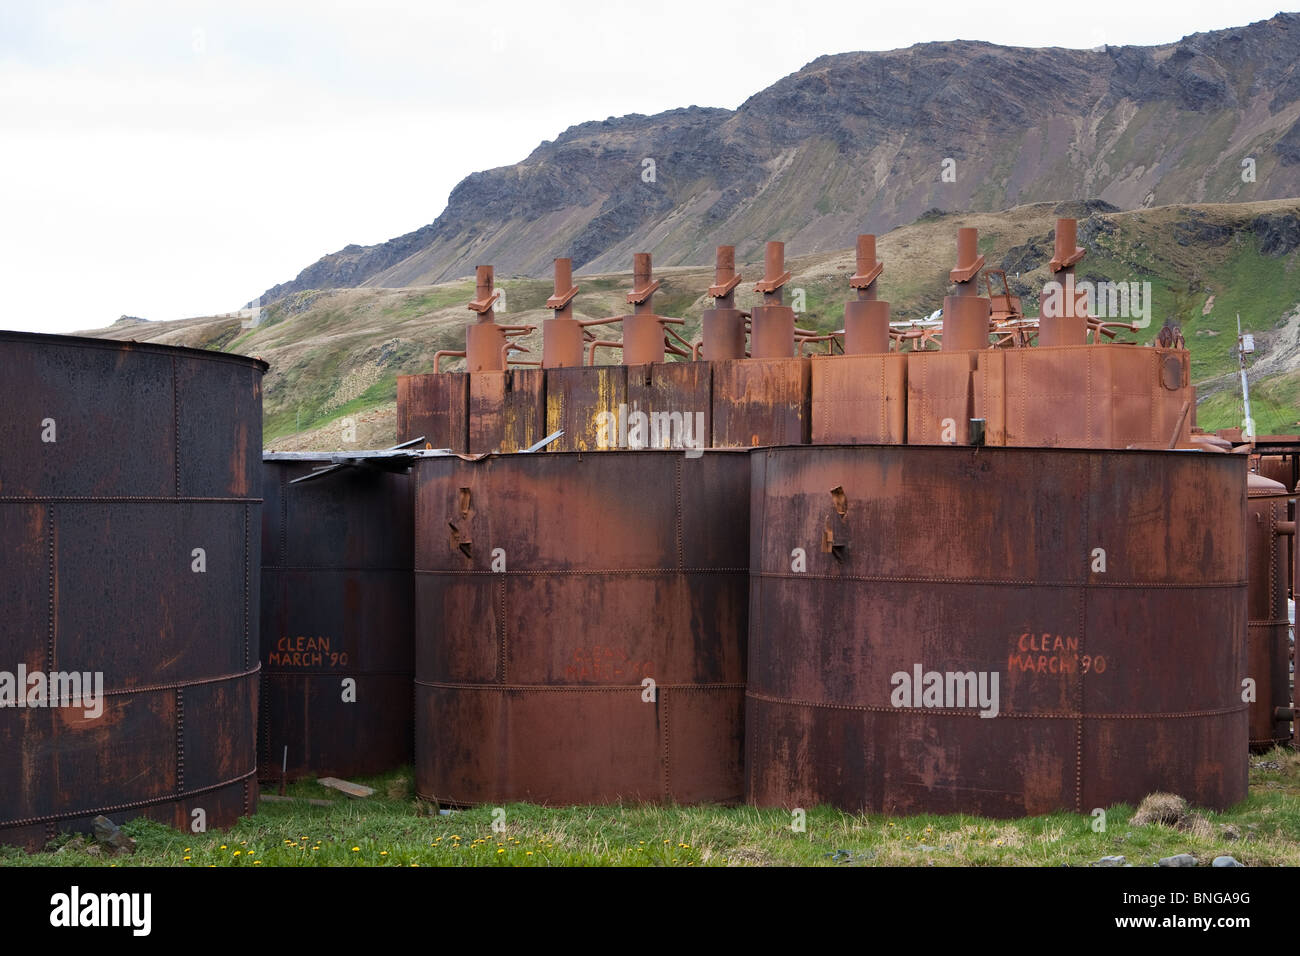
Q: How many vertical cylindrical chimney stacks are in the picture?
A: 8